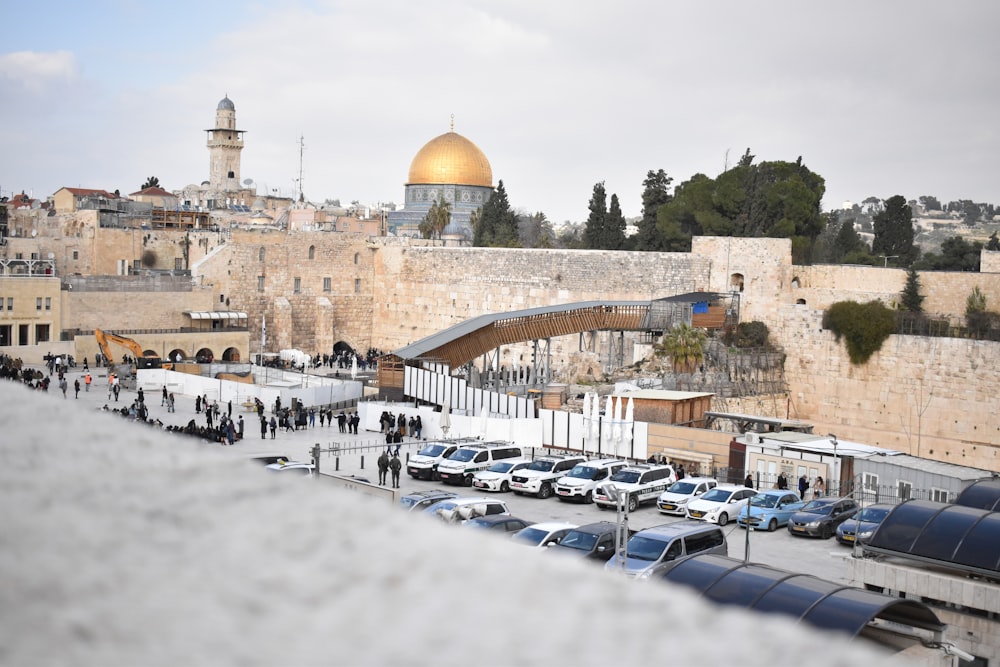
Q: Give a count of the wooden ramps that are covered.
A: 1